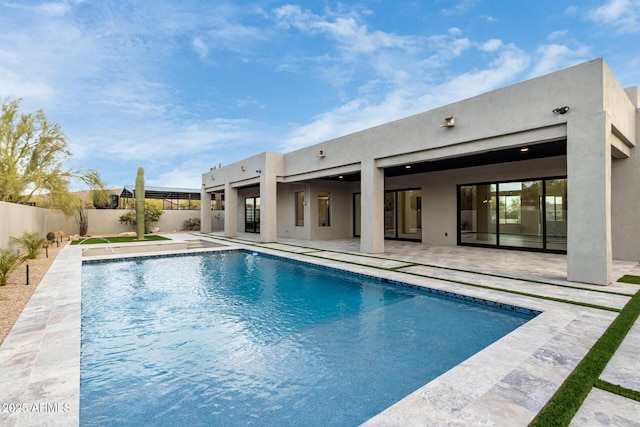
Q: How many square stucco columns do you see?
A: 5